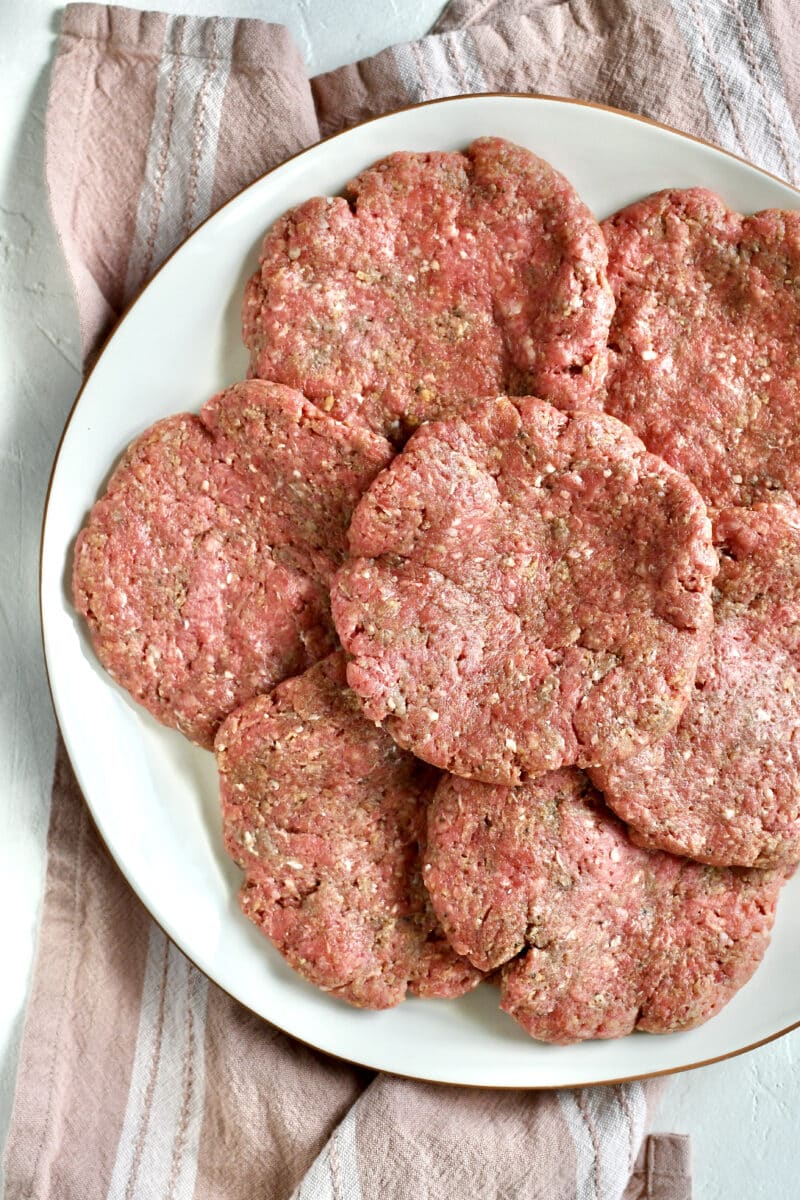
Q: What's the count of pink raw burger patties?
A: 7